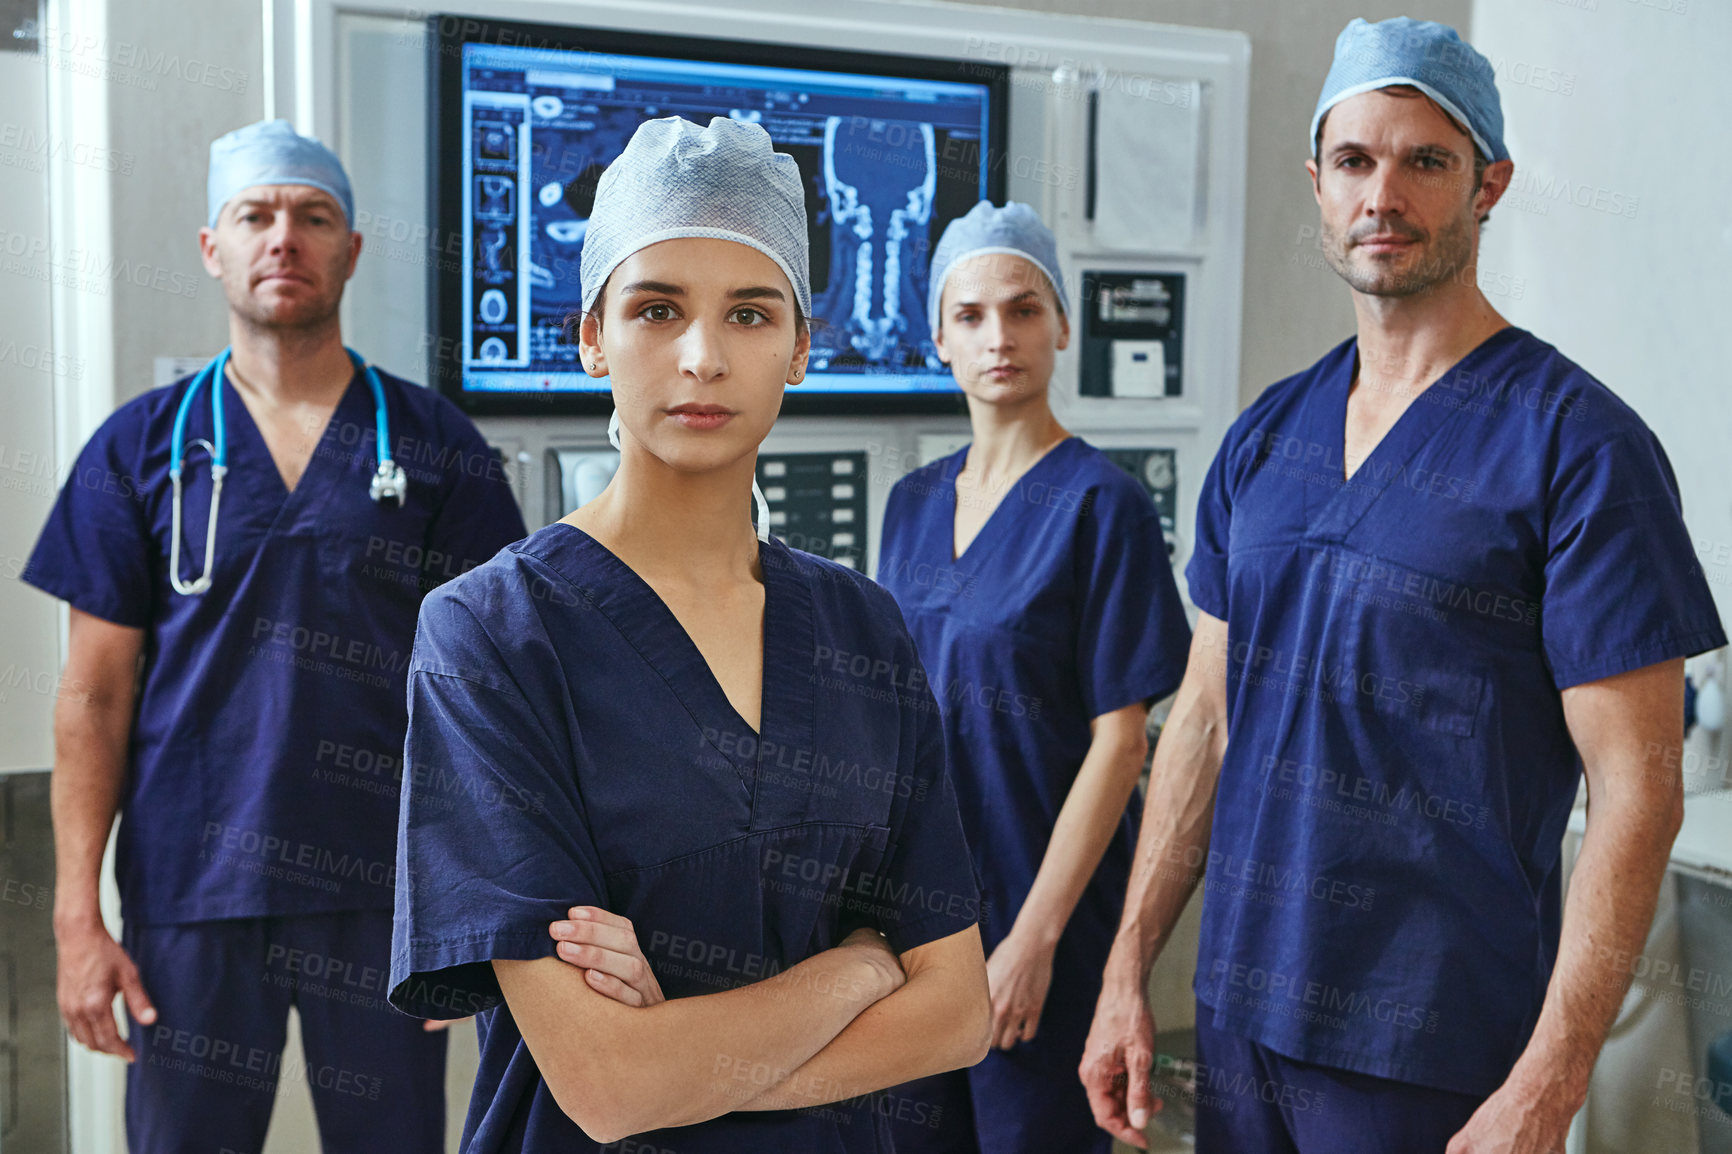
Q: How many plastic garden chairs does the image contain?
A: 0